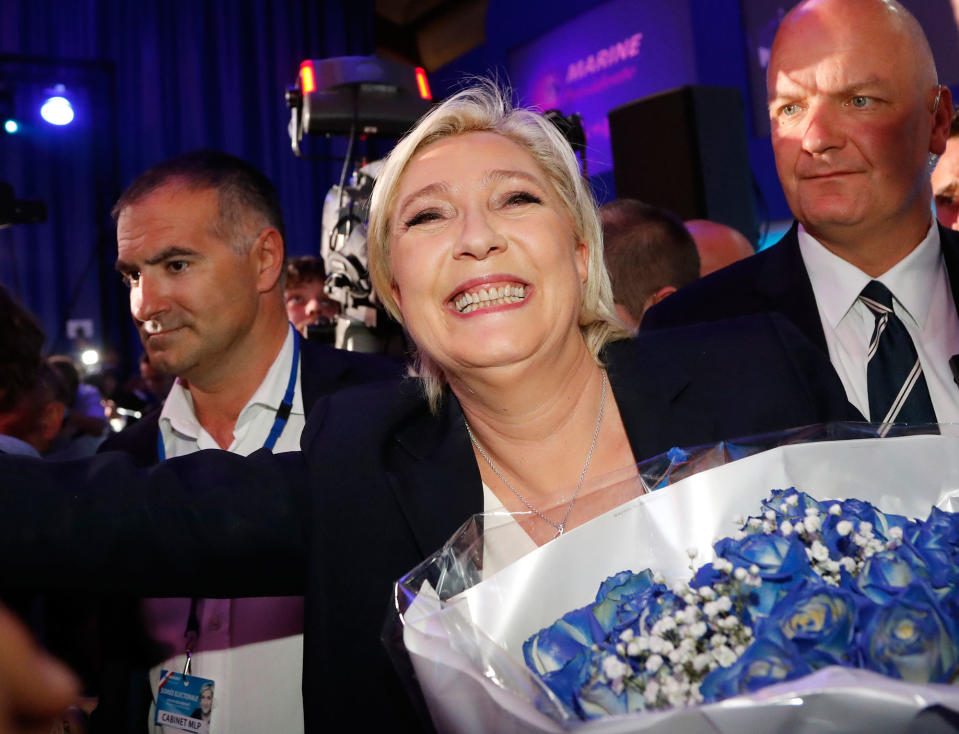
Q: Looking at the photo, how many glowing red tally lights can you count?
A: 2